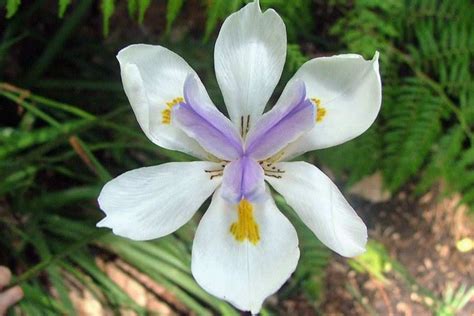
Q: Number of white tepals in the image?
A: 6